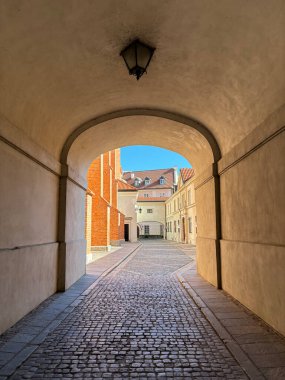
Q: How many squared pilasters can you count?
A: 2